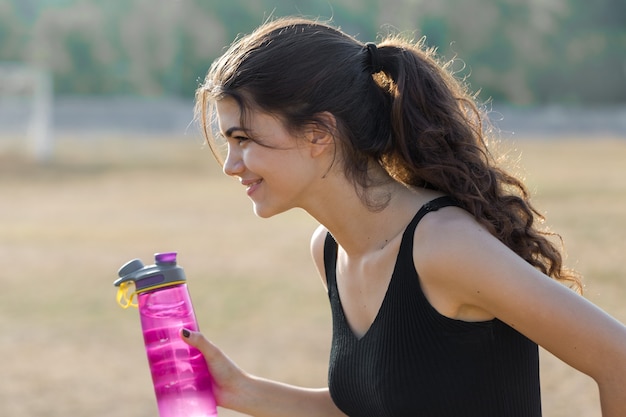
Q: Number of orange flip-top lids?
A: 0